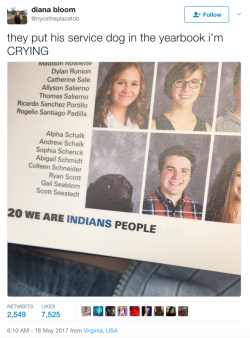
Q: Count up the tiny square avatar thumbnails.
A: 9